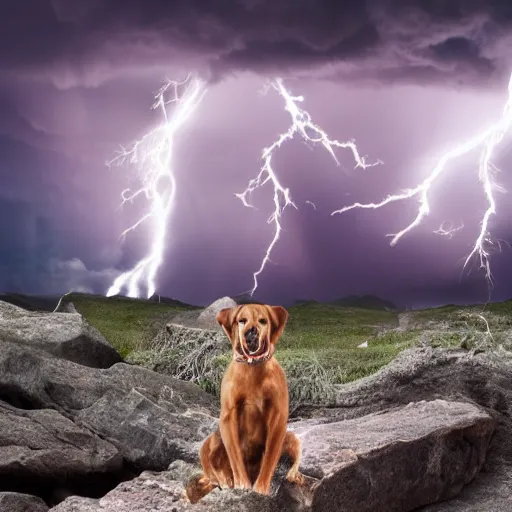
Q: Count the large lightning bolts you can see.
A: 3